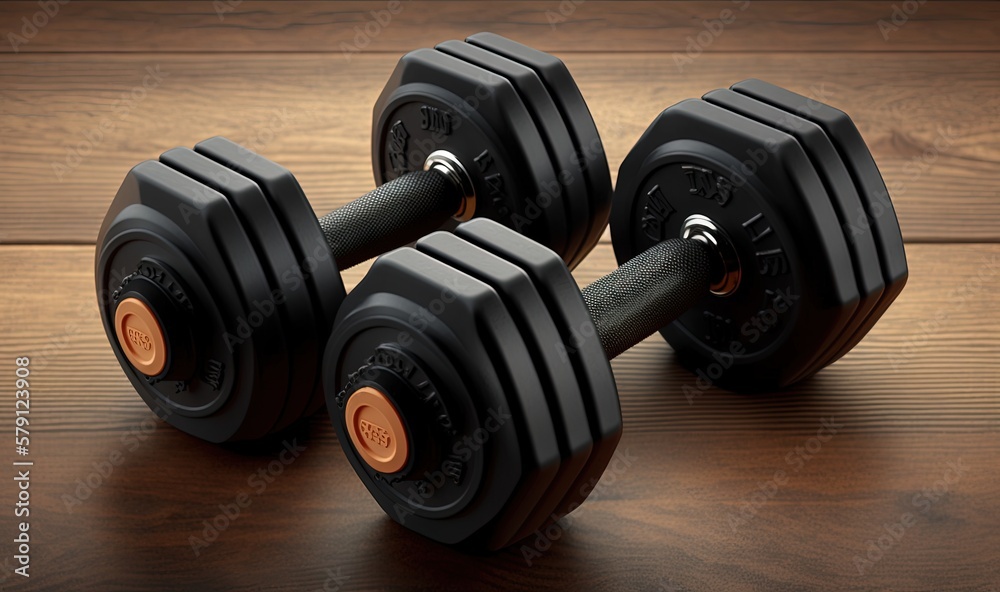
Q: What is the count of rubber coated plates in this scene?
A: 12